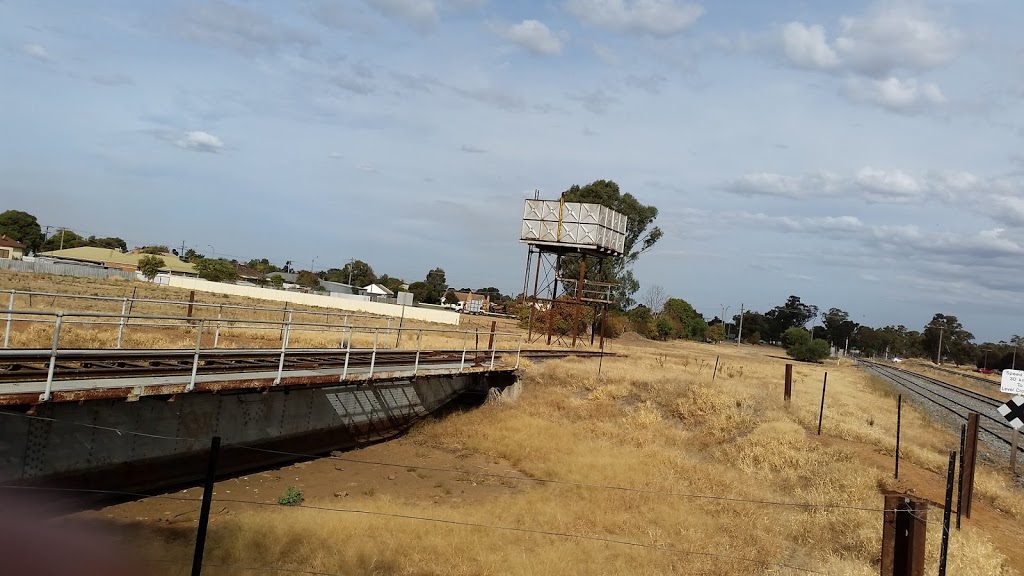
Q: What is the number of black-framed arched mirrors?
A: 0